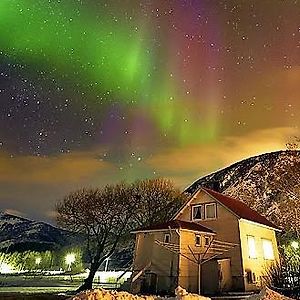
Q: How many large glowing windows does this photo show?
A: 2